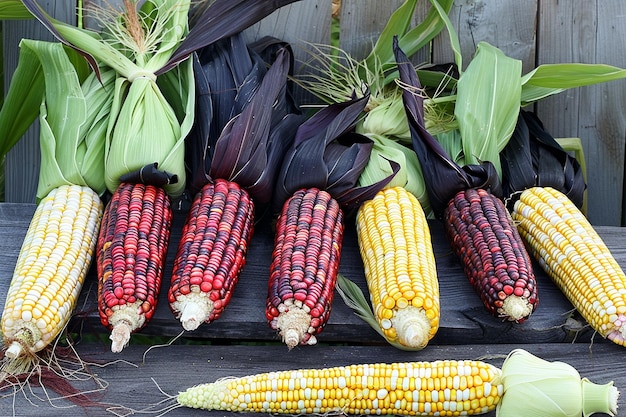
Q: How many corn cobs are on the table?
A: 8